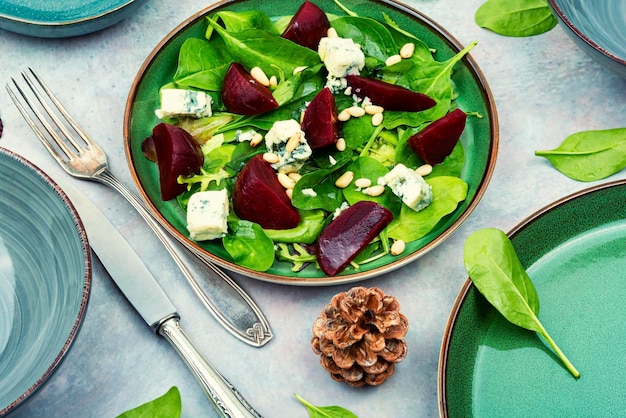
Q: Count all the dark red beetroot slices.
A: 8